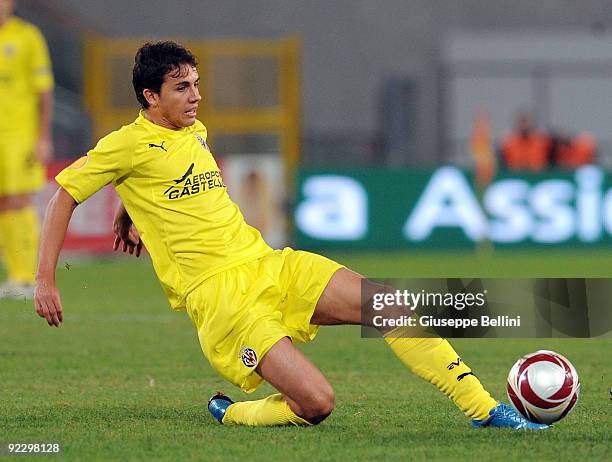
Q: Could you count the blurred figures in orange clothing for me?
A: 2